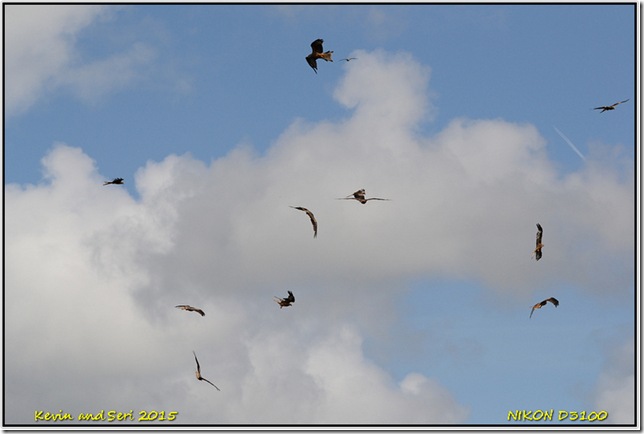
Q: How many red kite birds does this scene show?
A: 11